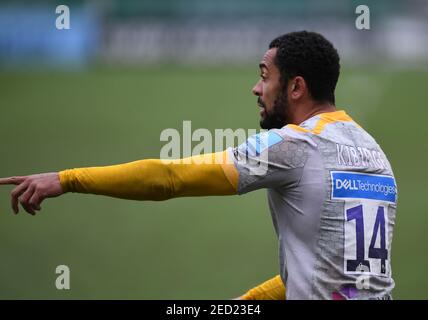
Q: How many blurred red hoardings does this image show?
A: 0